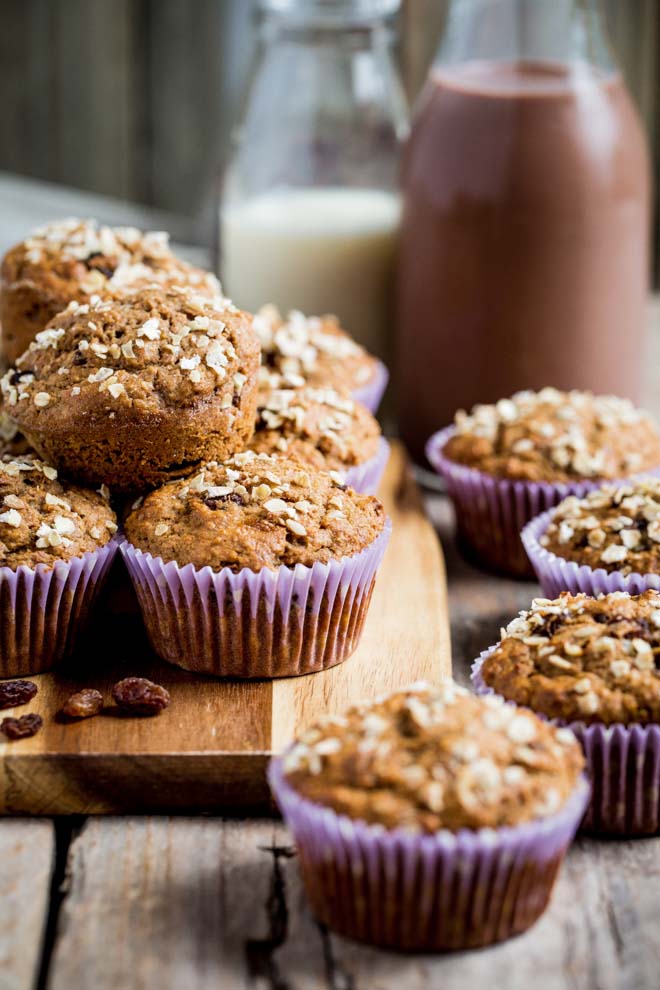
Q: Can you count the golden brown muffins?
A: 10